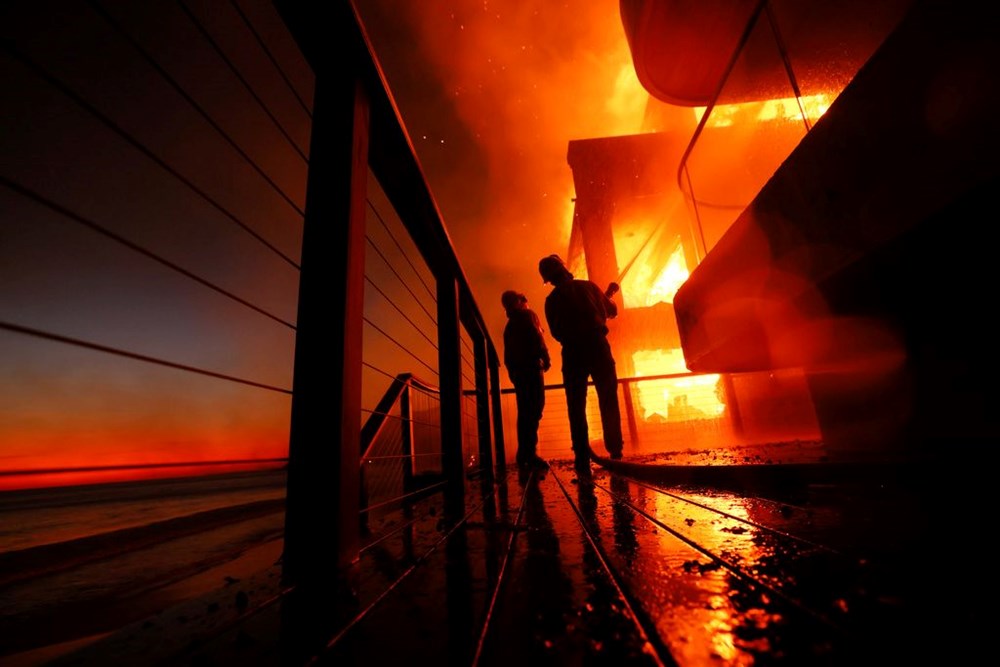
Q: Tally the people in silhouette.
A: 2